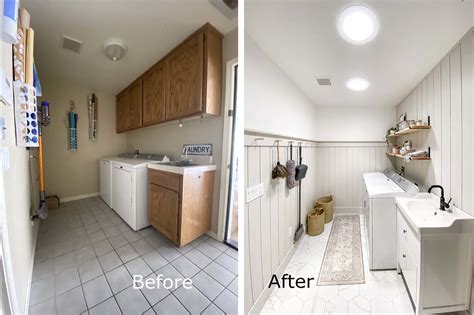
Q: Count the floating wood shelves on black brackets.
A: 2